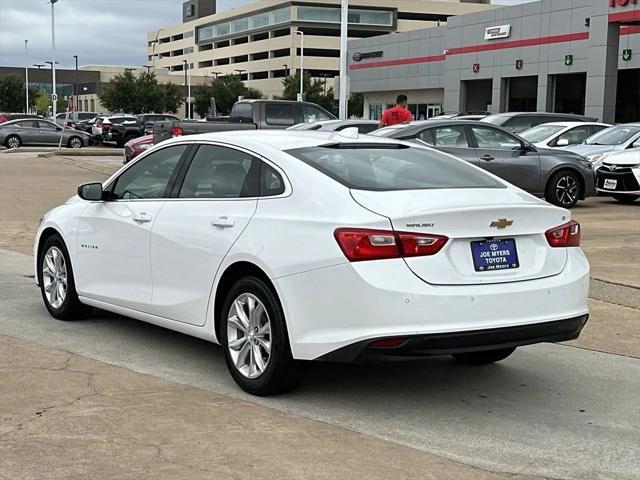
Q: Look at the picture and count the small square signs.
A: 4